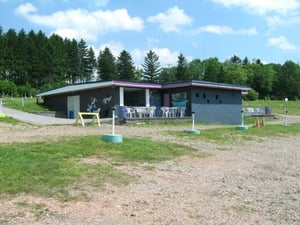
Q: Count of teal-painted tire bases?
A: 3